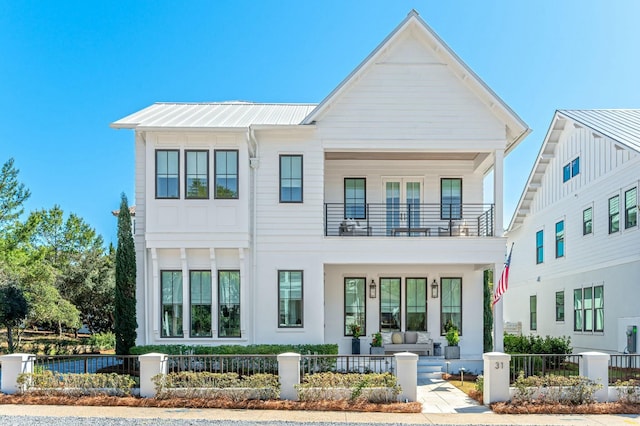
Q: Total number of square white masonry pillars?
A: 6